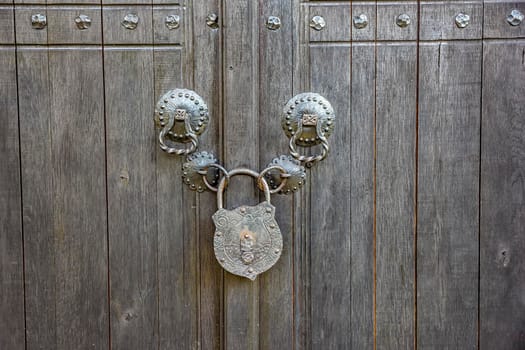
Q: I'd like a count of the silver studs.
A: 11